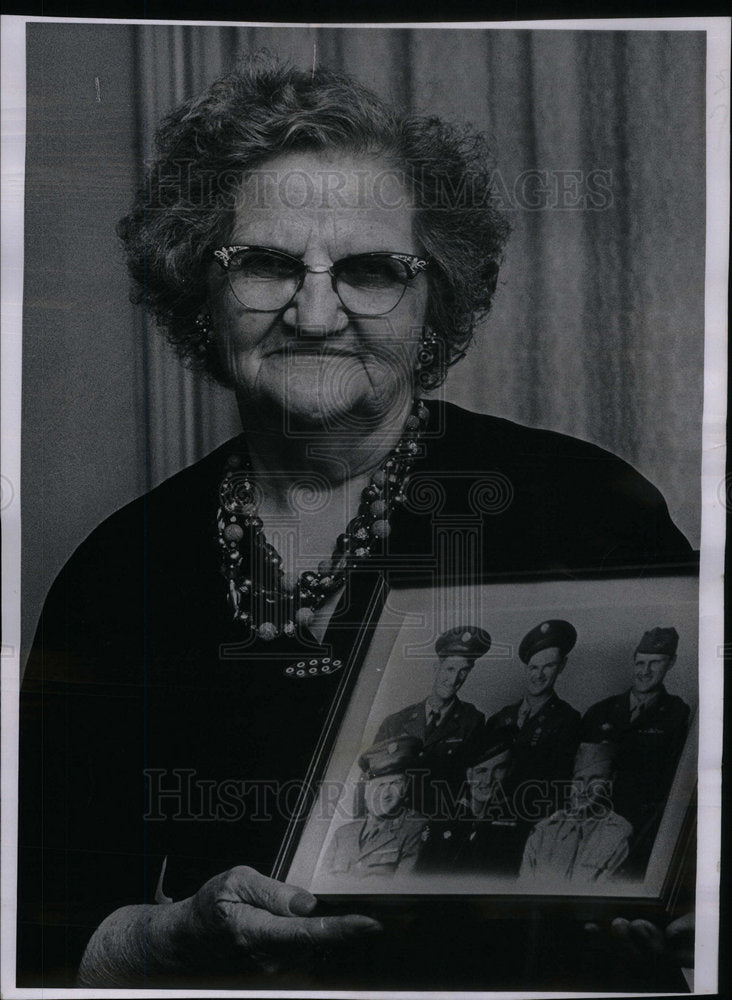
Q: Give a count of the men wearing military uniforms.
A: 6